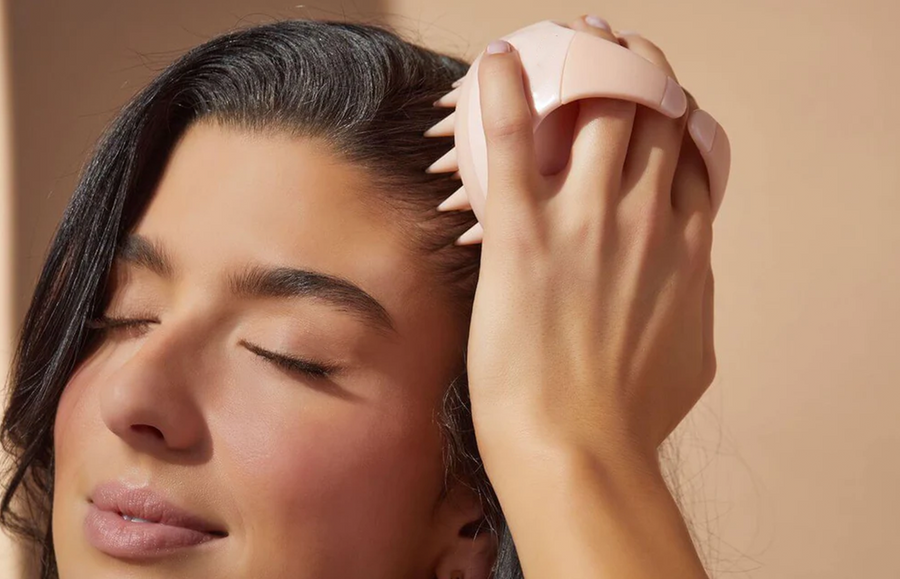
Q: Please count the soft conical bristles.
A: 6